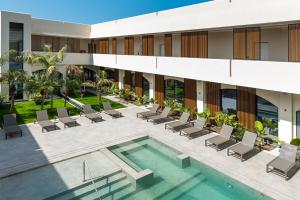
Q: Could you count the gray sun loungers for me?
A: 12